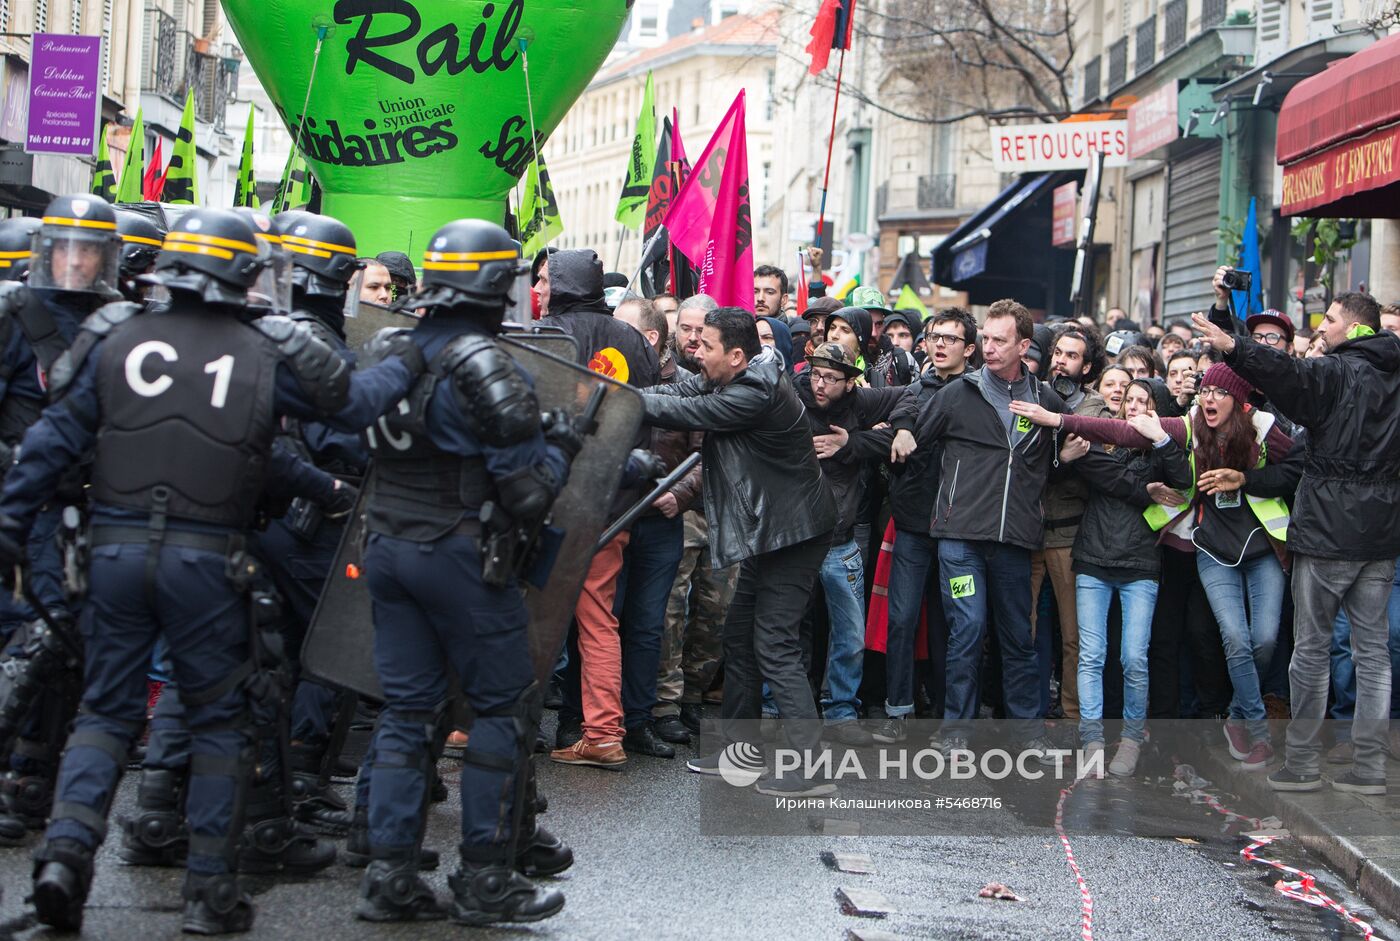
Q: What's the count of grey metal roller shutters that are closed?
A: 1